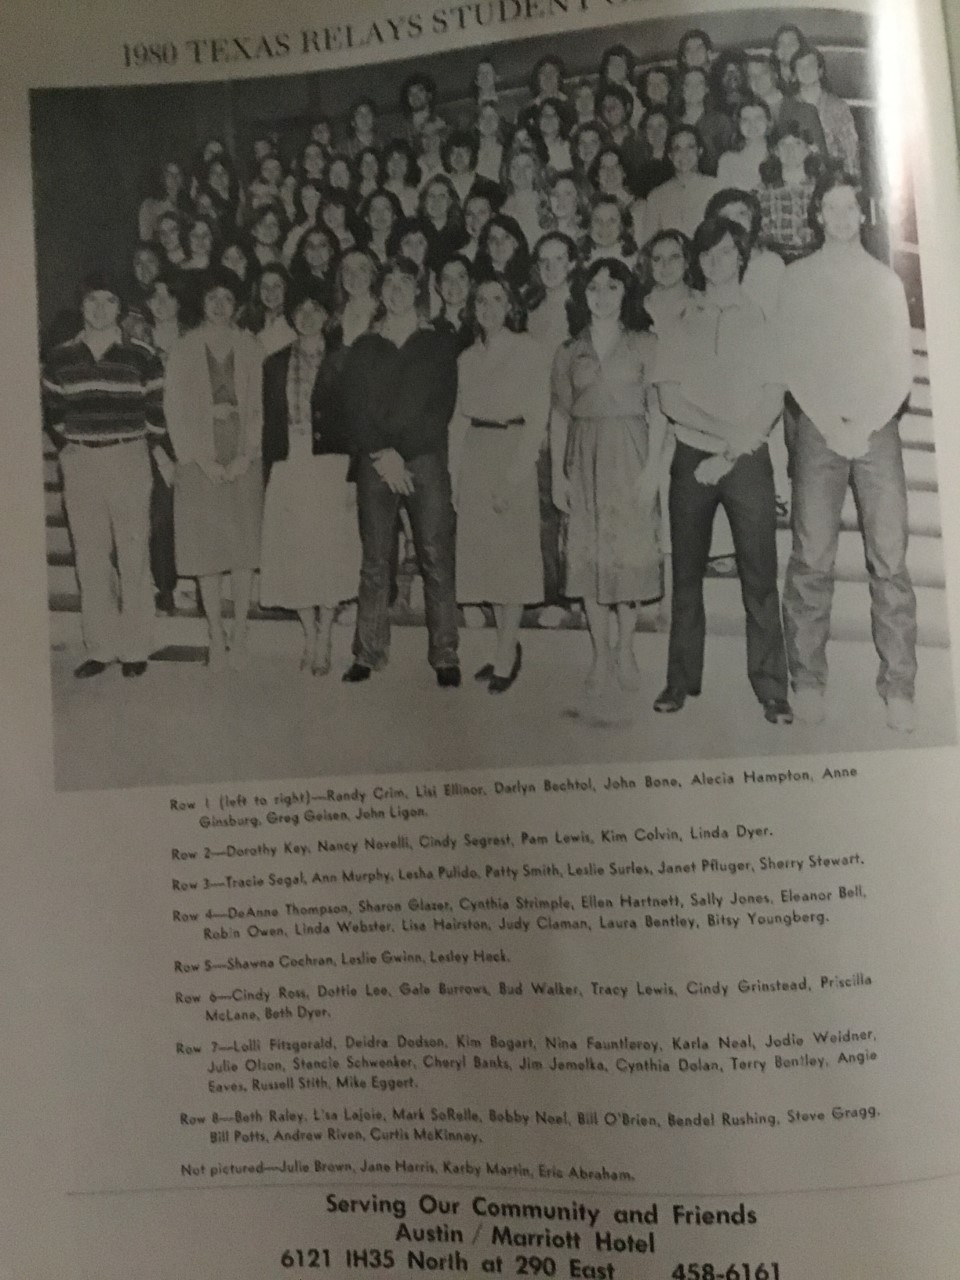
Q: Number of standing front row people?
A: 8